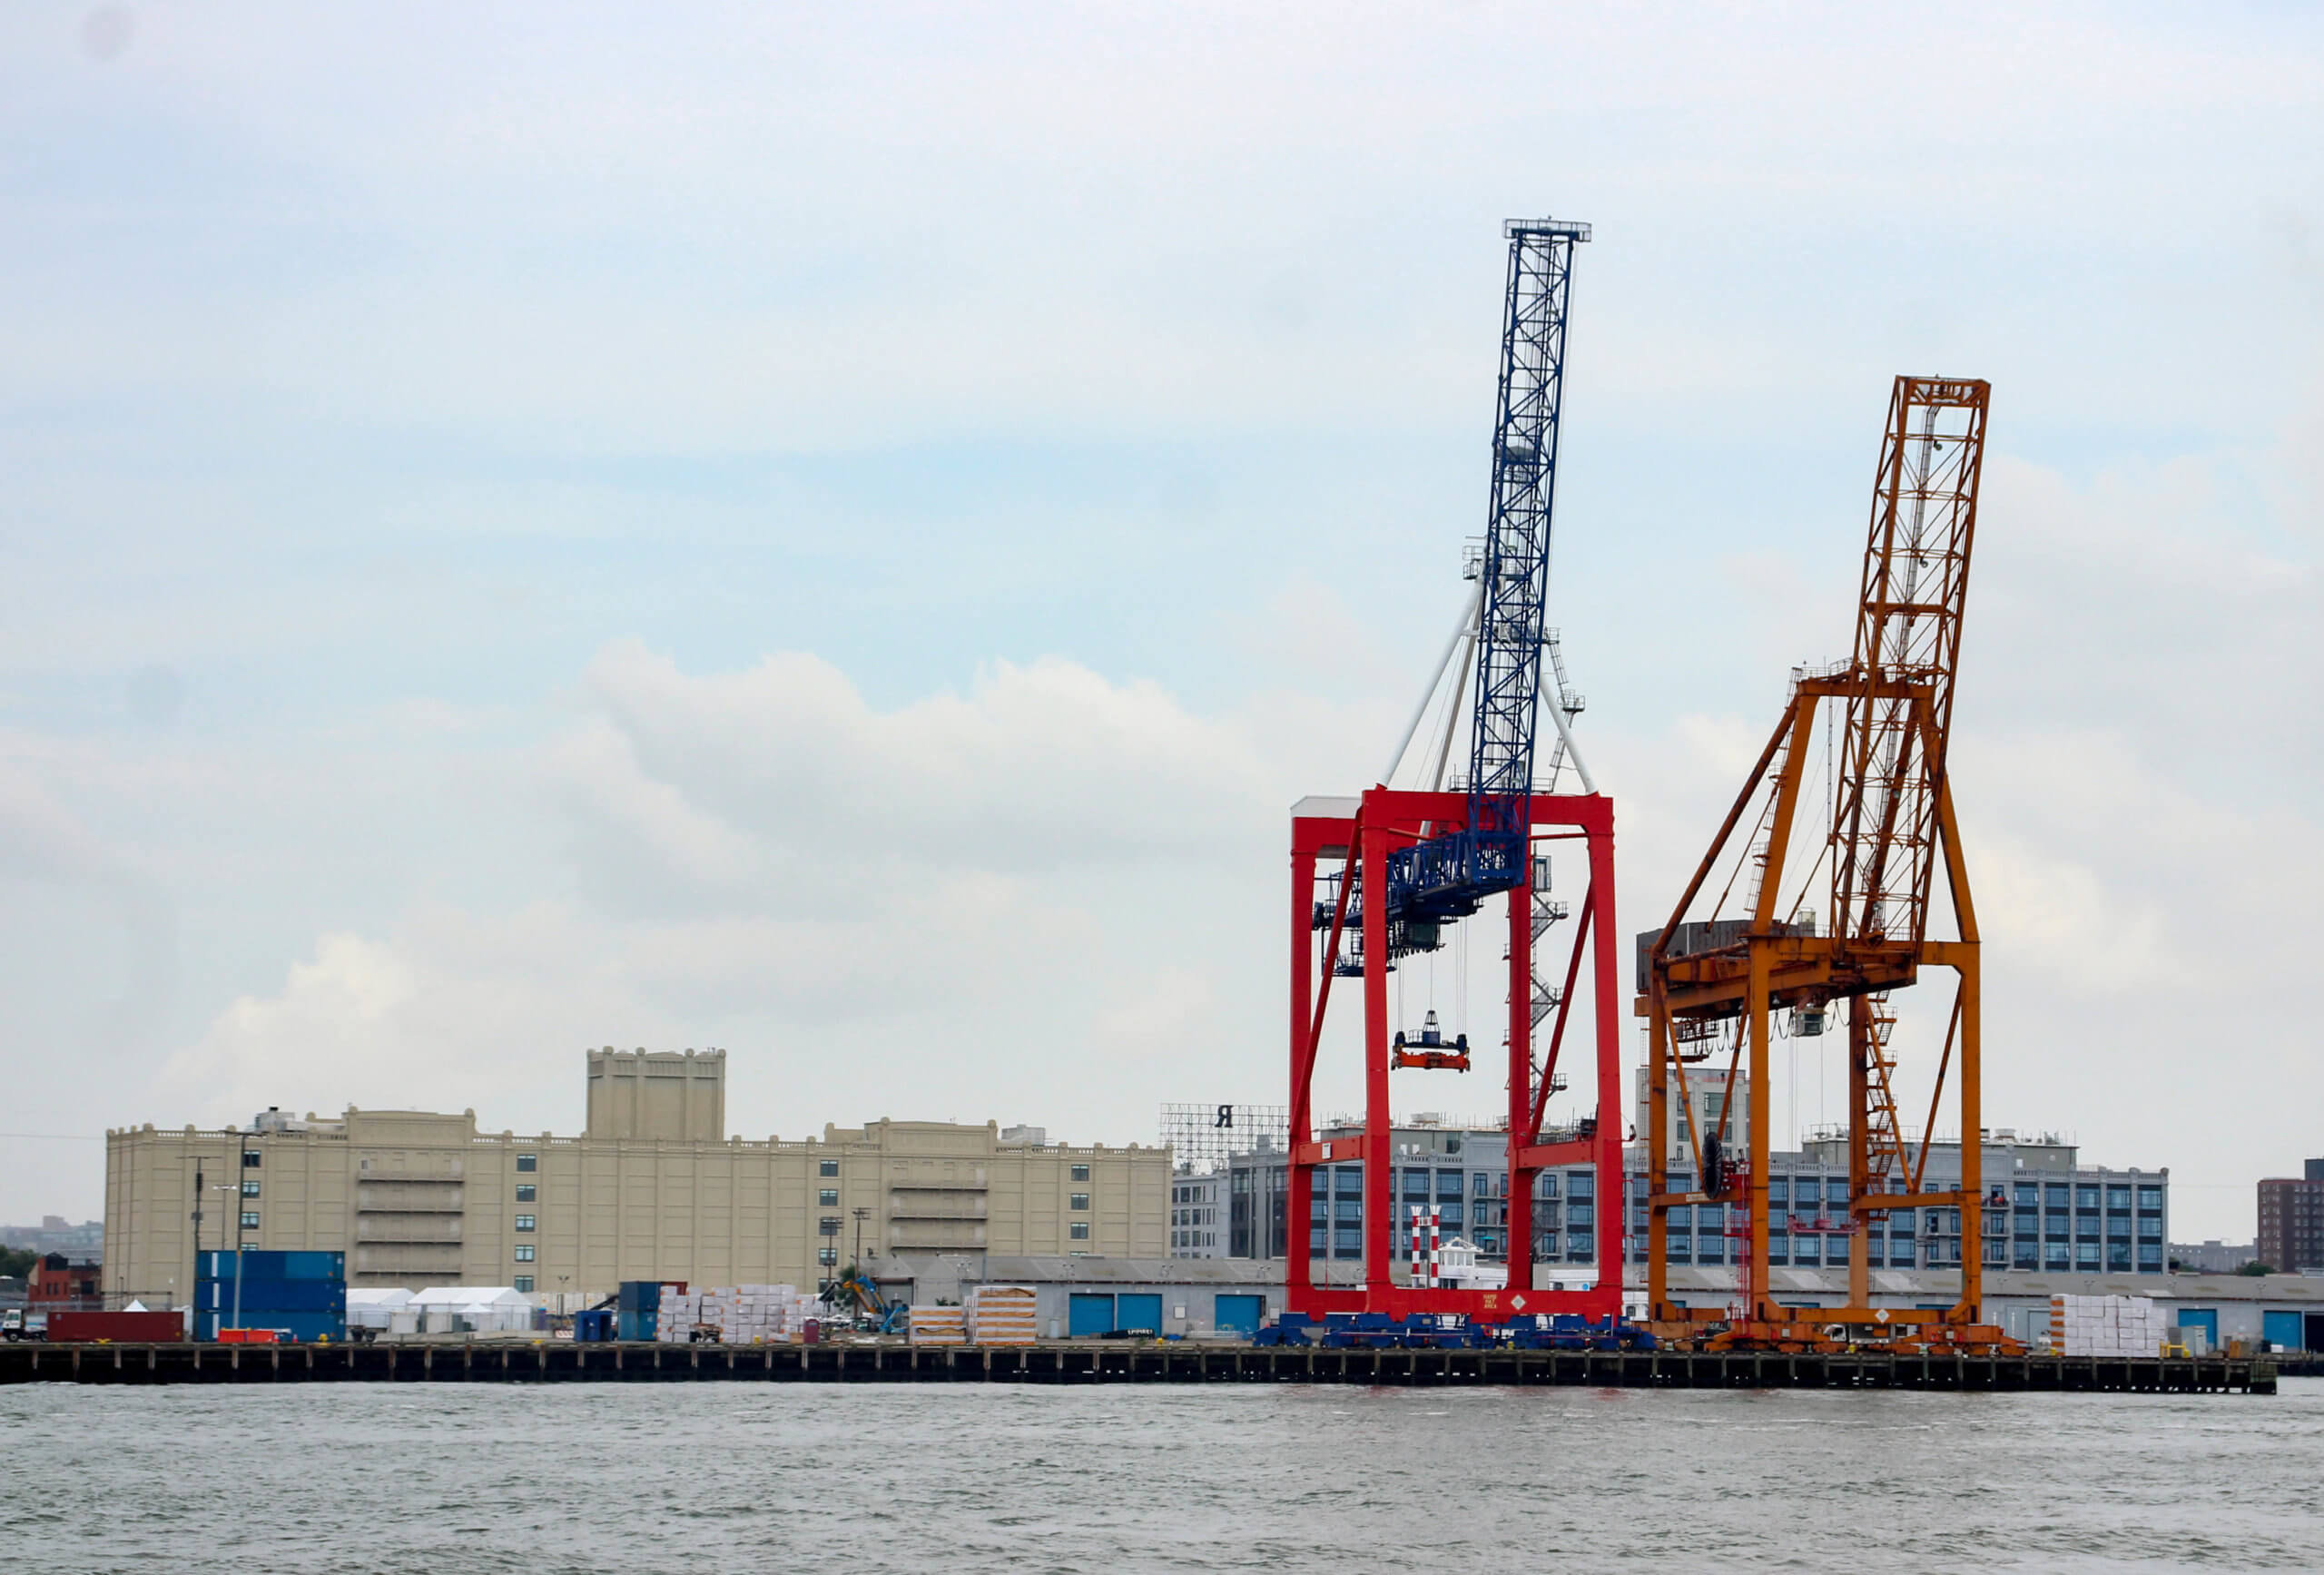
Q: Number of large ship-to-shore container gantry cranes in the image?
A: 2